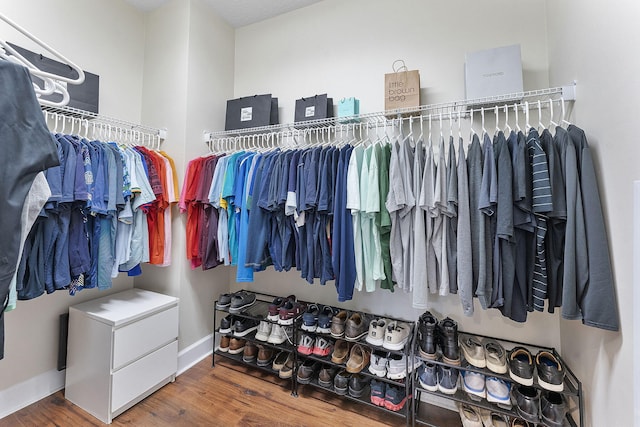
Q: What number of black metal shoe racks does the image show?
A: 3